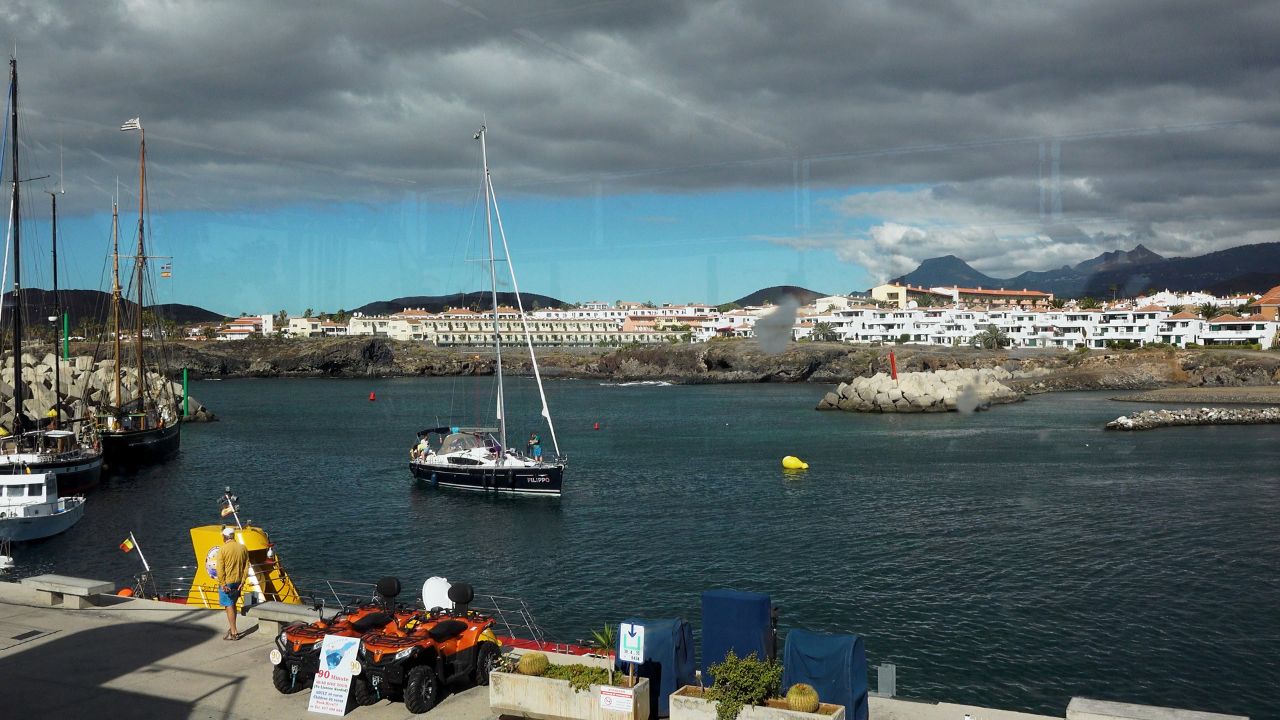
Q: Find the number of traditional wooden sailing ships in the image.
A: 2